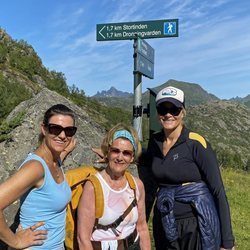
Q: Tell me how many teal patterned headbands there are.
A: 1